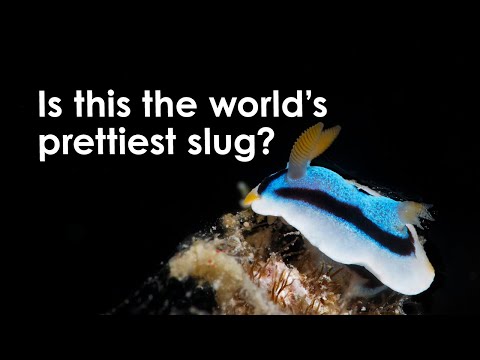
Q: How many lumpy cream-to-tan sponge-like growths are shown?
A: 1